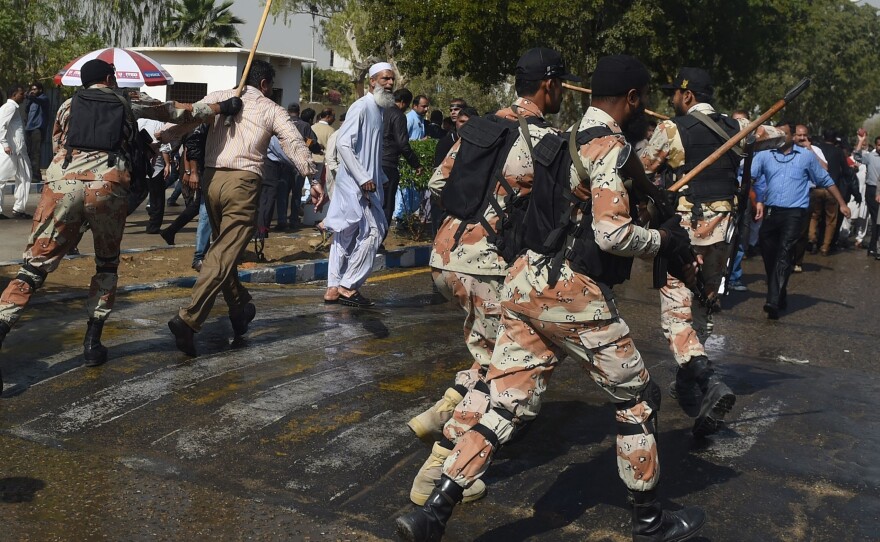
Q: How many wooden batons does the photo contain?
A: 3